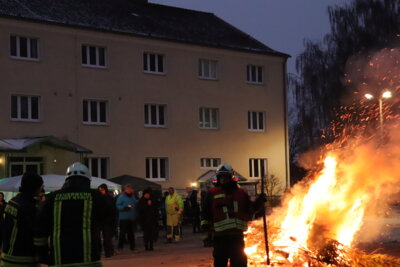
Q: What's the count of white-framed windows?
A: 14